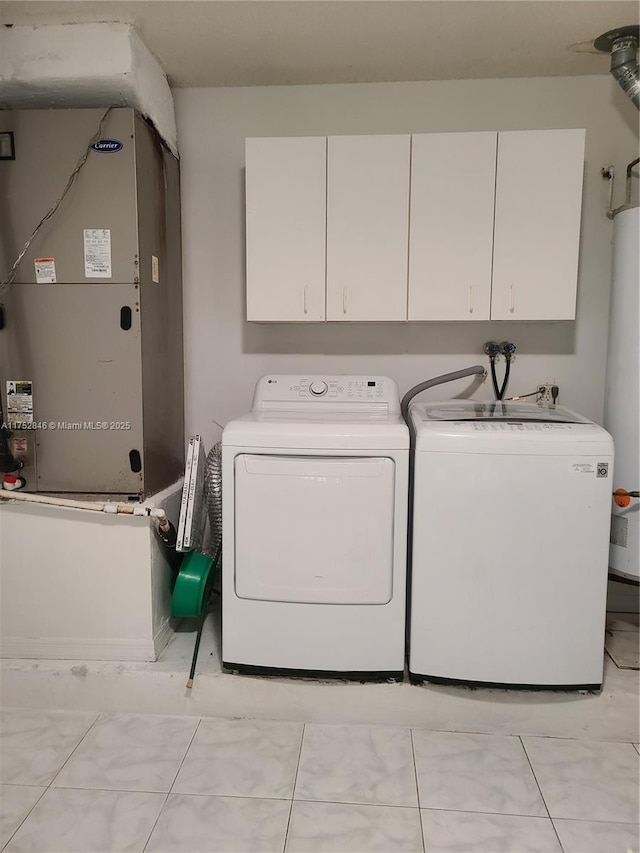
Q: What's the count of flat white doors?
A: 4